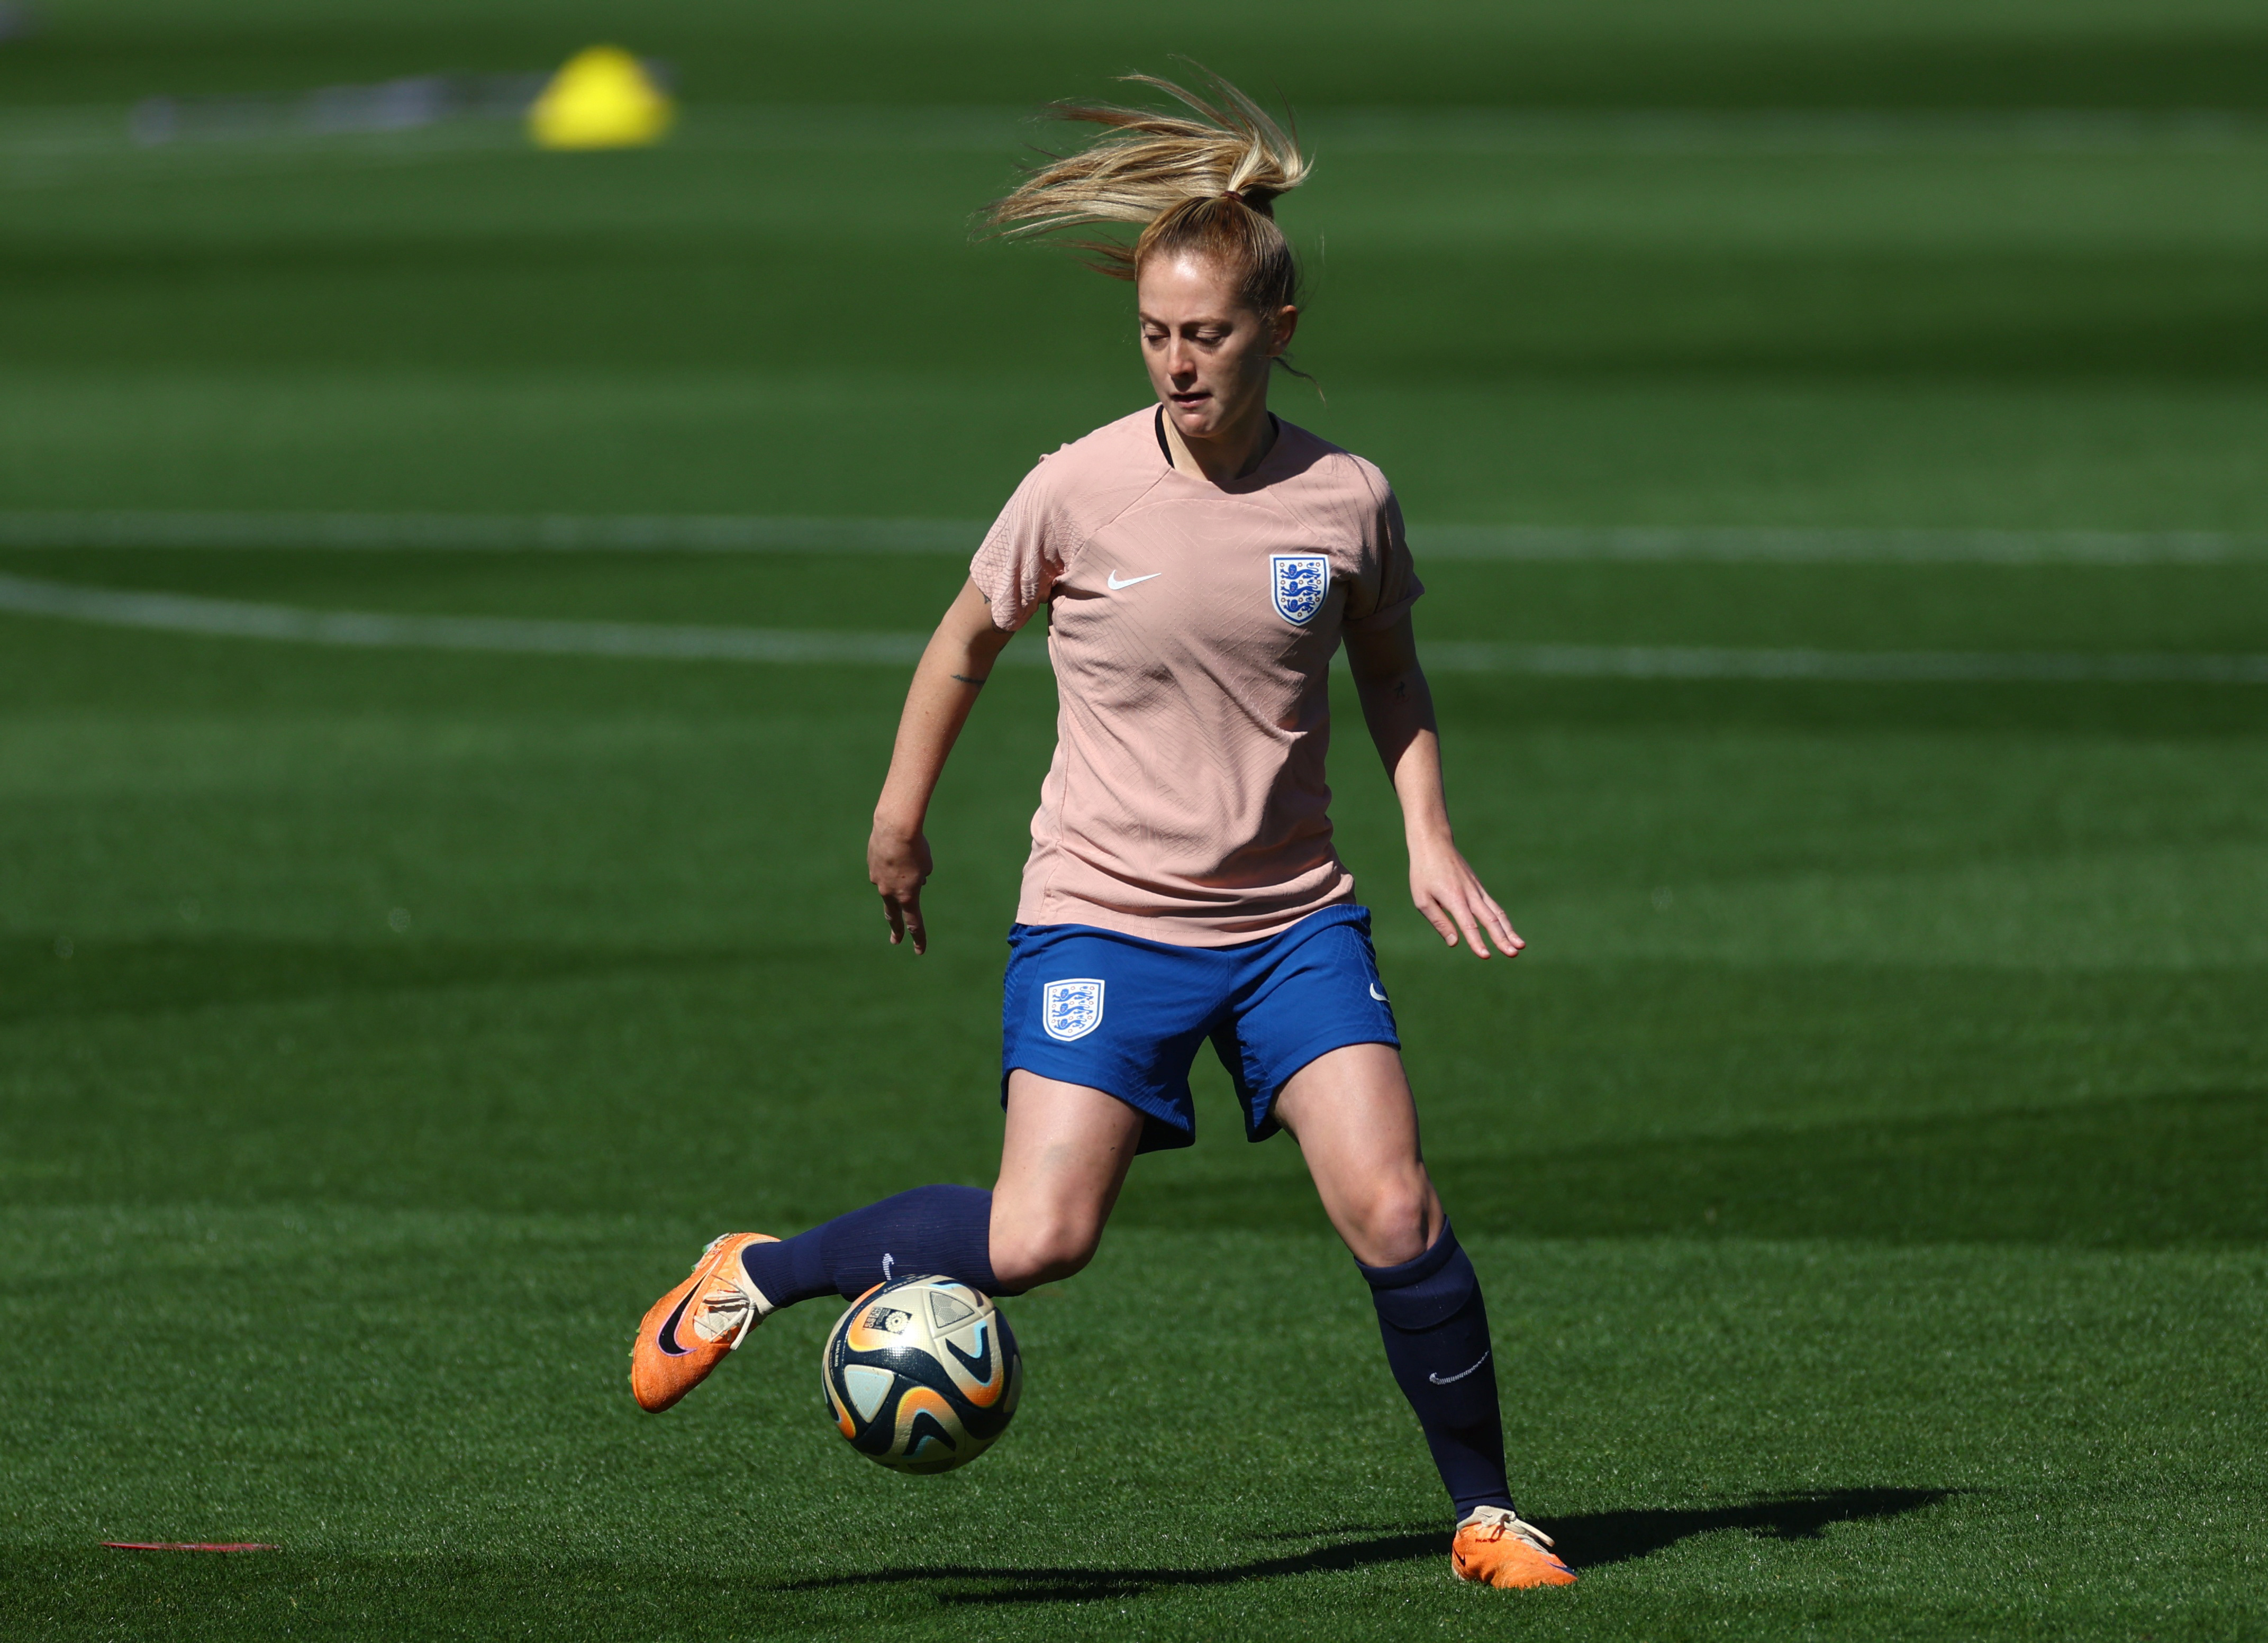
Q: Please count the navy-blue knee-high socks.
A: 2